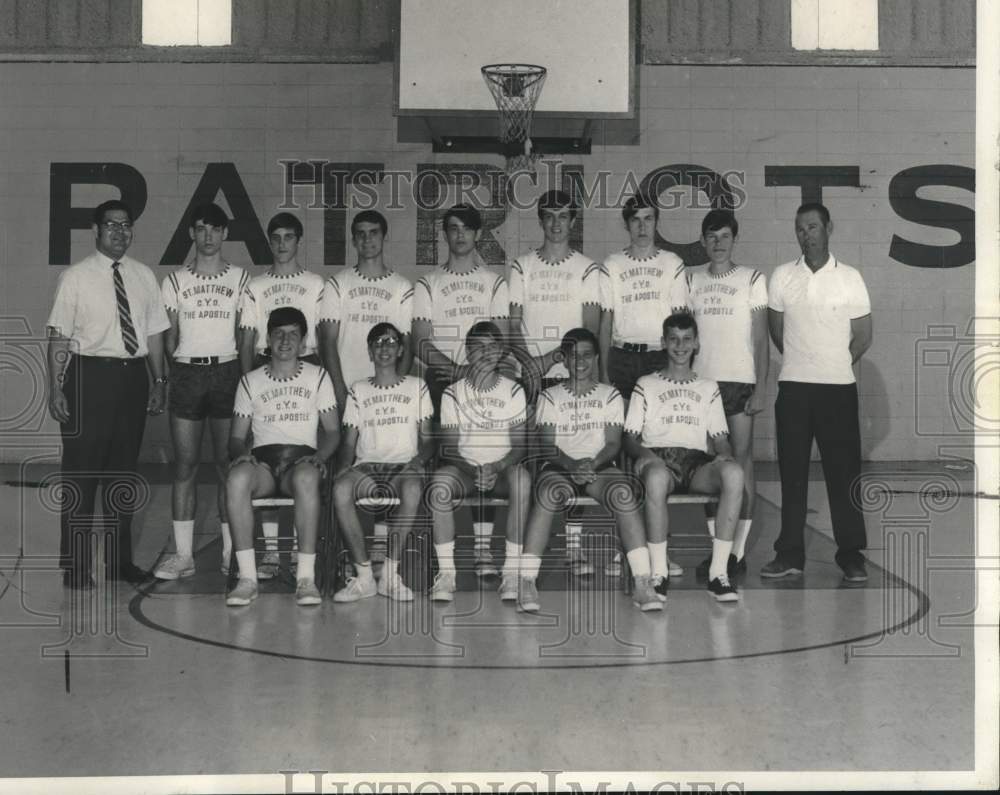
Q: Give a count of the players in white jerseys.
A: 12